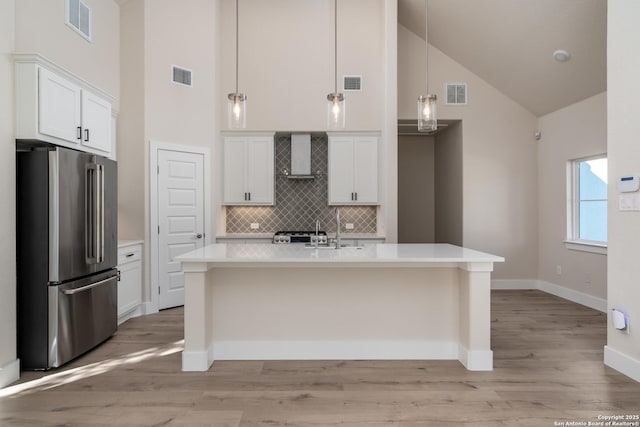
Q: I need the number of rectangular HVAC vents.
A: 4